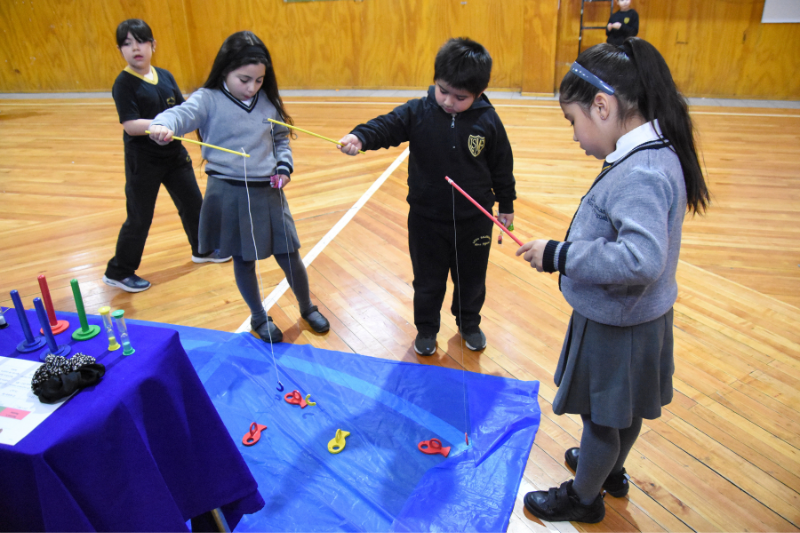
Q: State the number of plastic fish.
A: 4